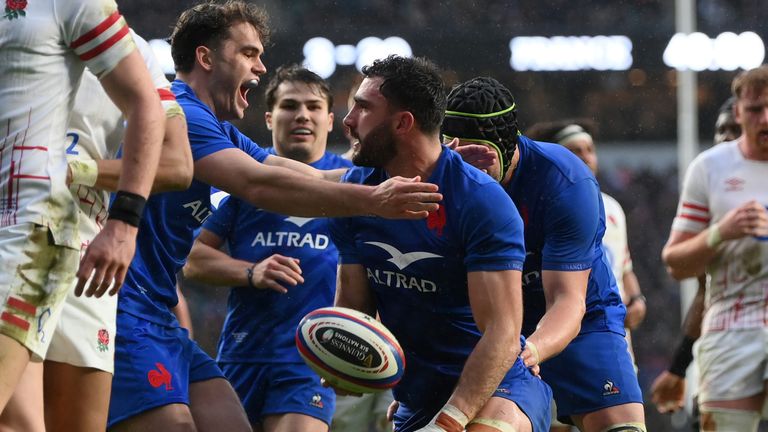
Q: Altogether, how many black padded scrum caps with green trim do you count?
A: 1